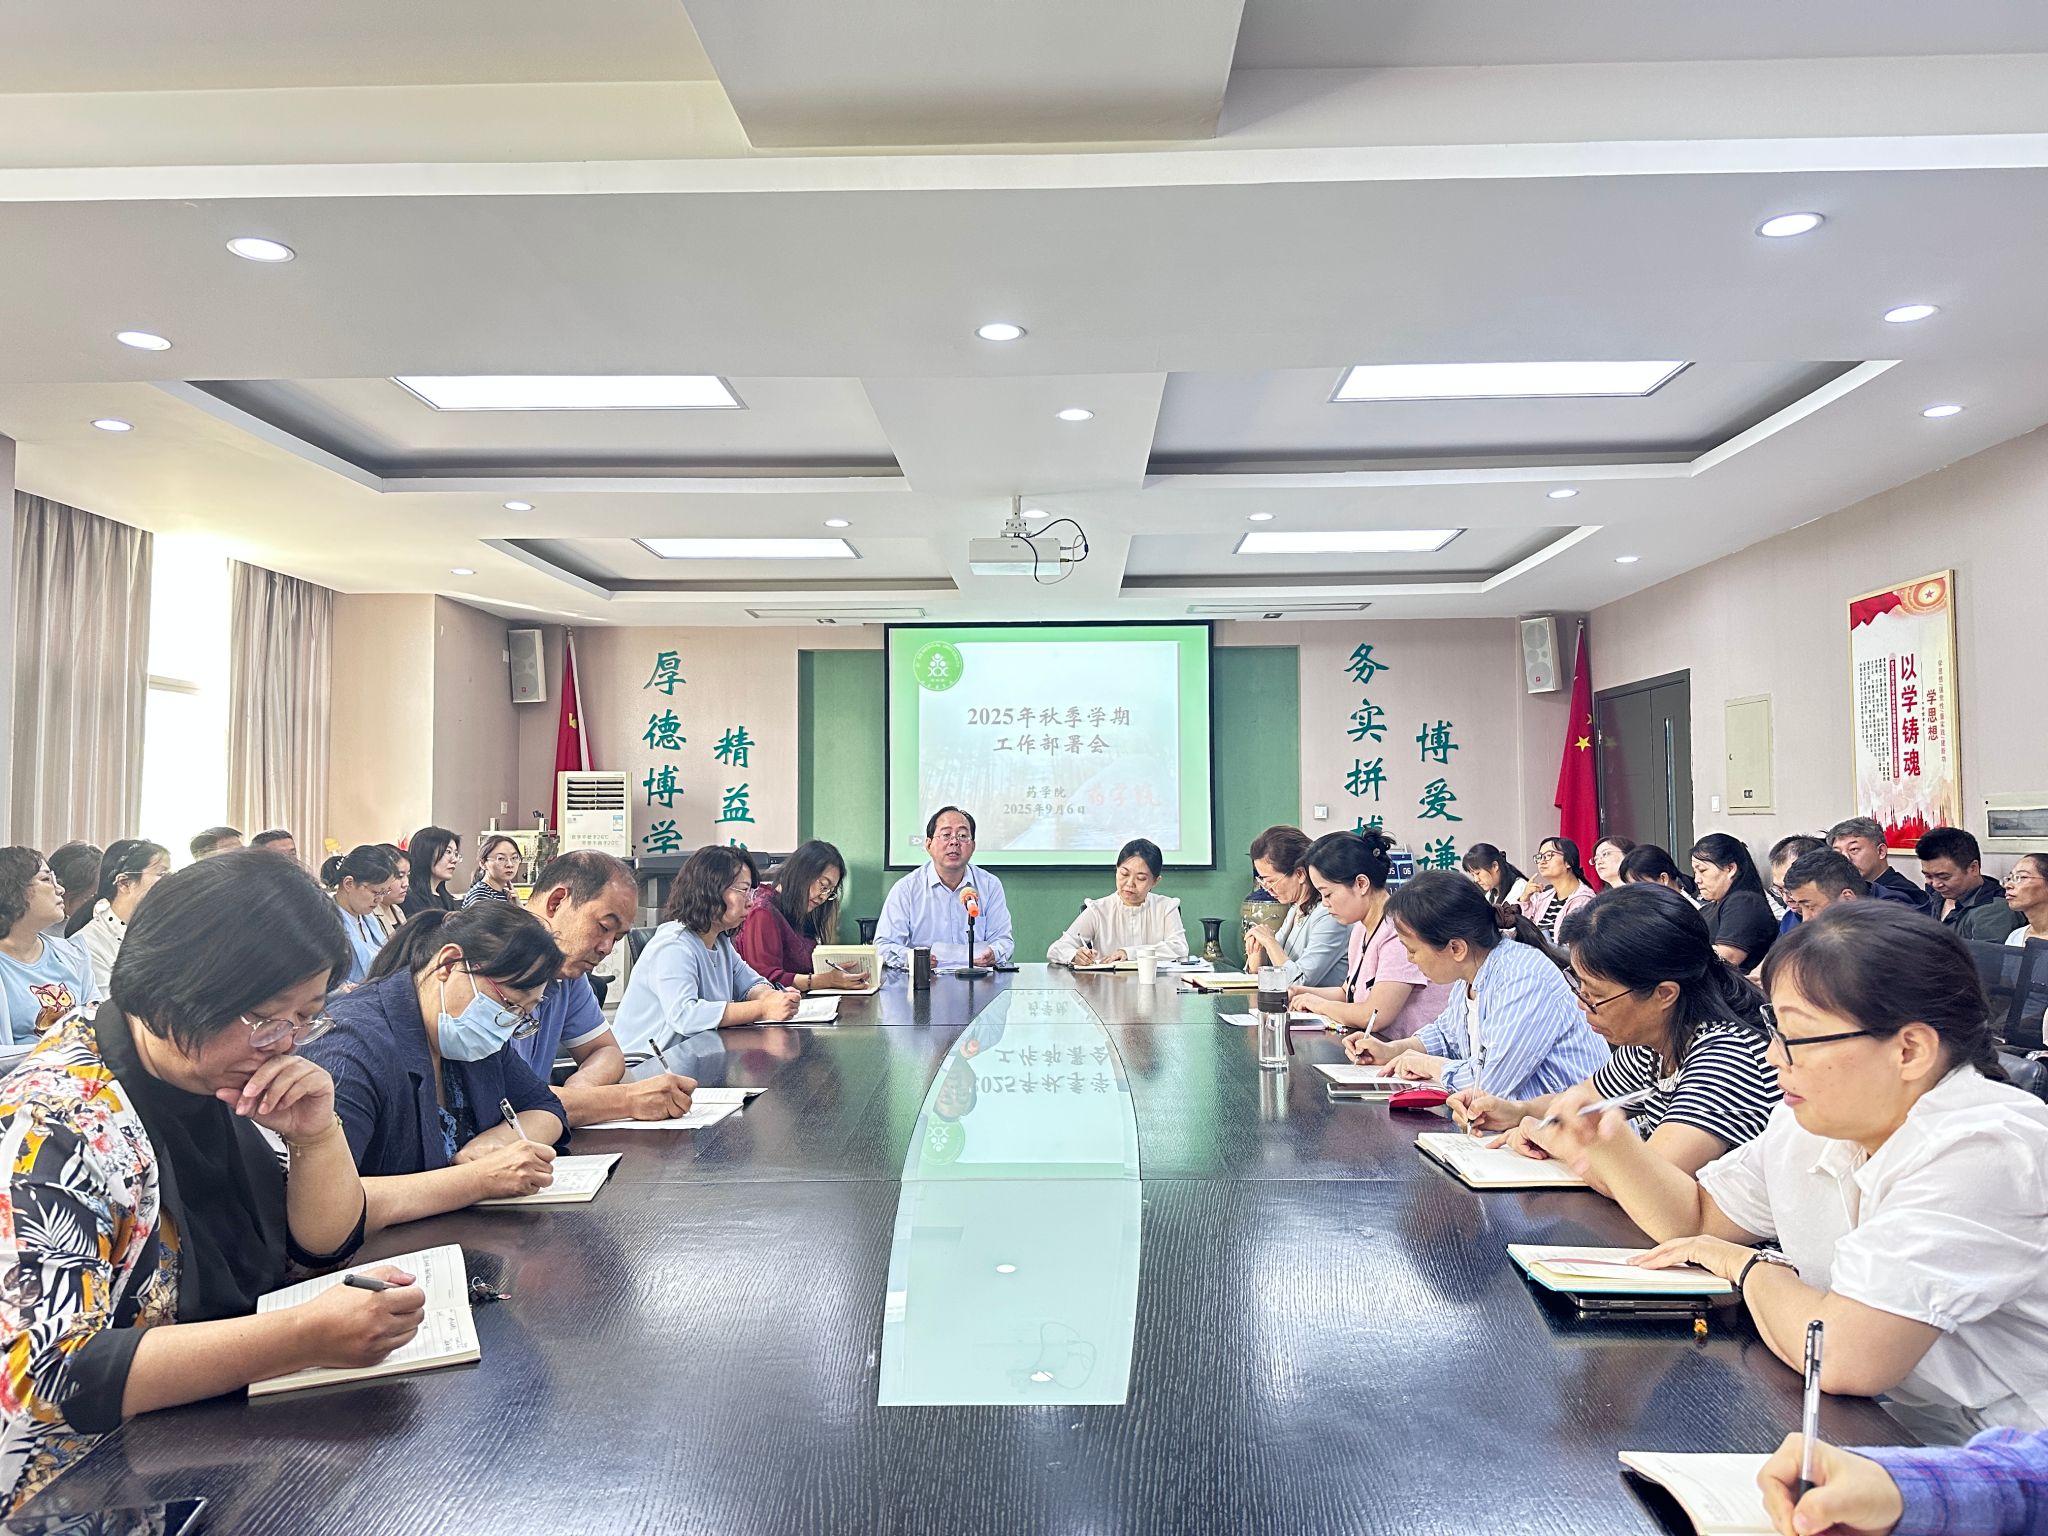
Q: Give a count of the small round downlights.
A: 15